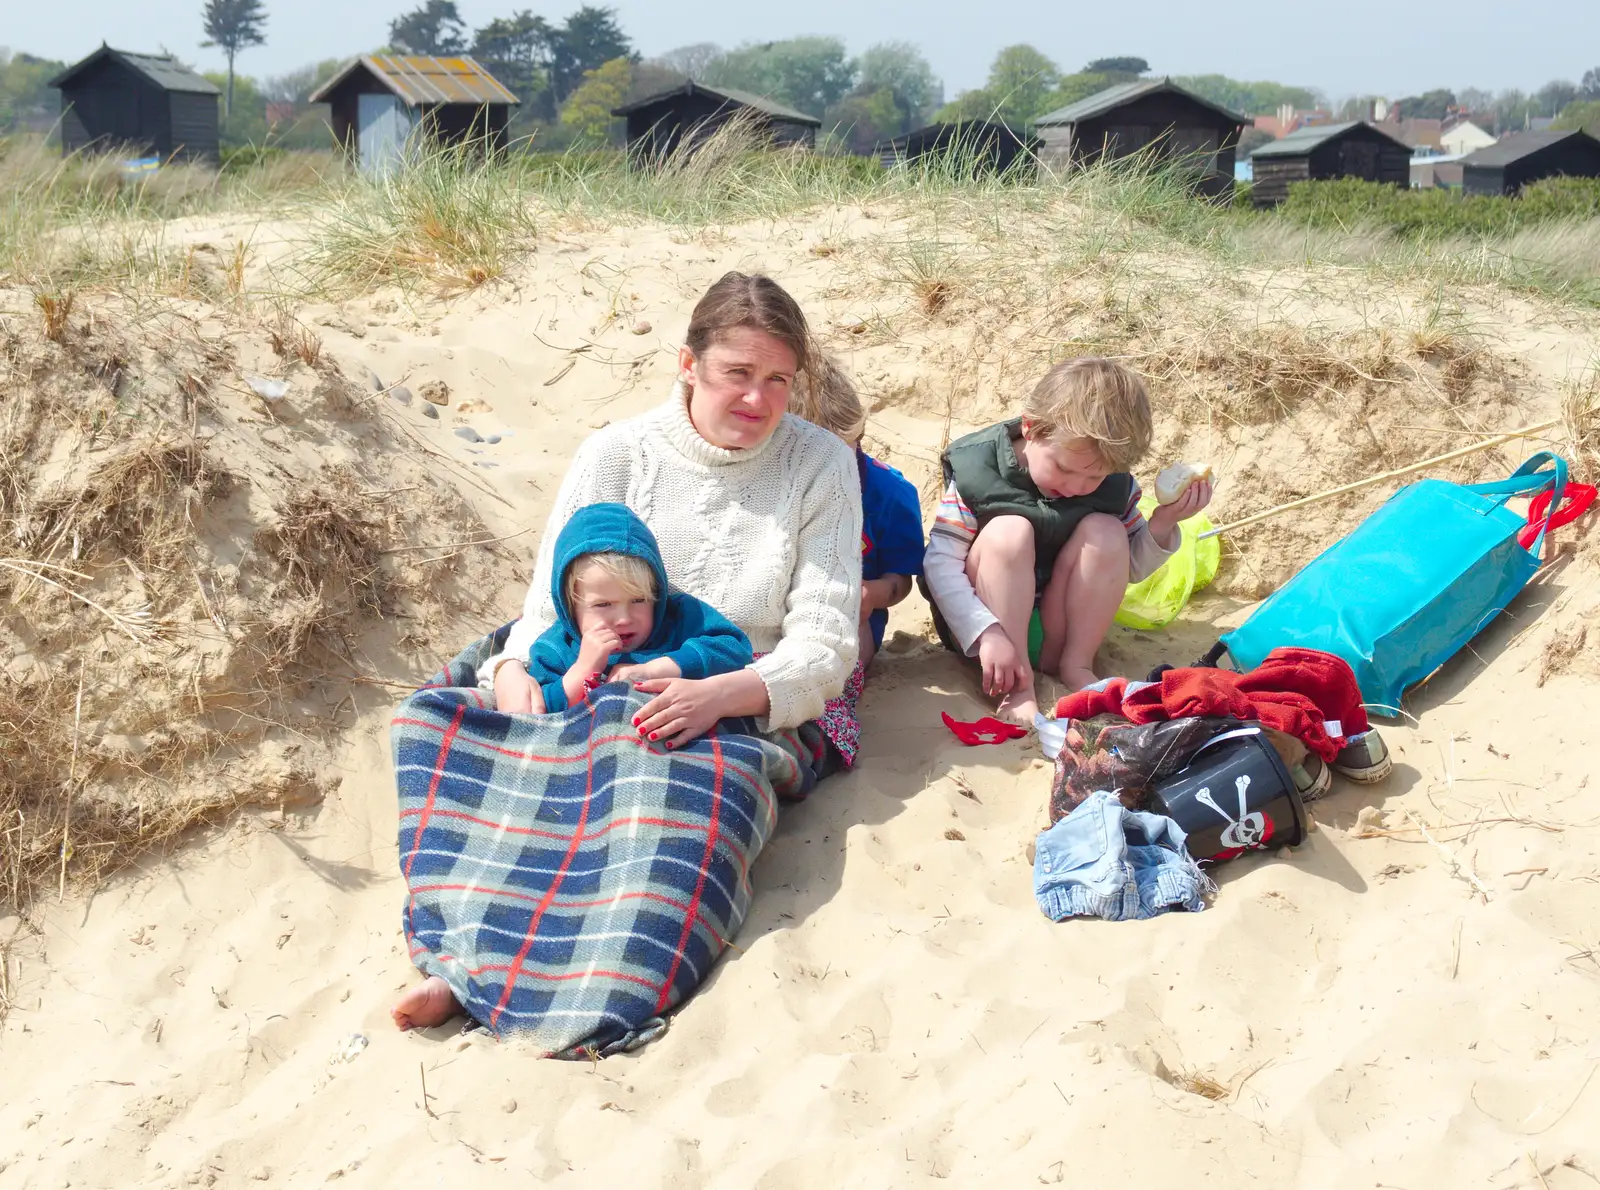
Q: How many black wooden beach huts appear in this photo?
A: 7